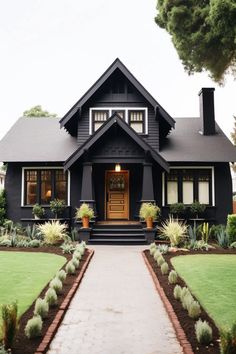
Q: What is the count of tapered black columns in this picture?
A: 2